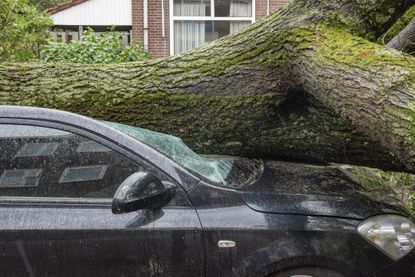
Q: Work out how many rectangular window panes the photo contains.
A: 3